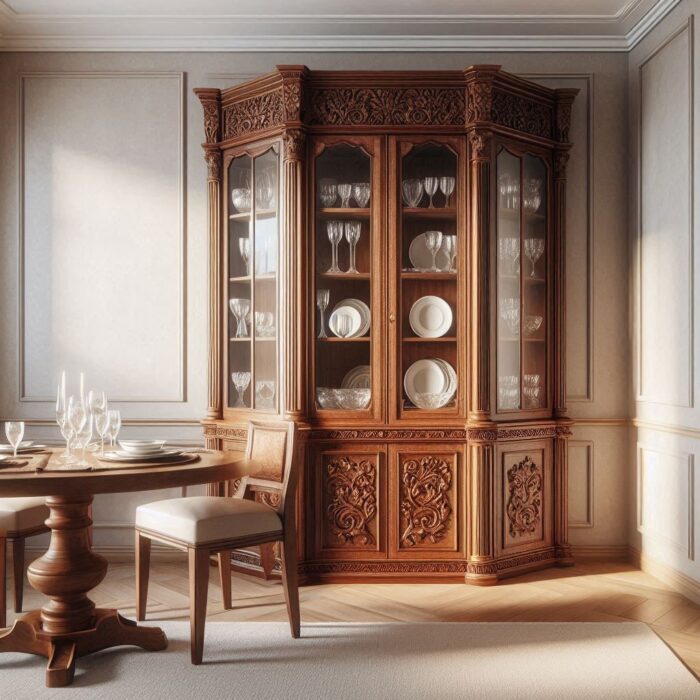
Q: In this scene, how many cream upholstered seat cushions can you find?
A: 2